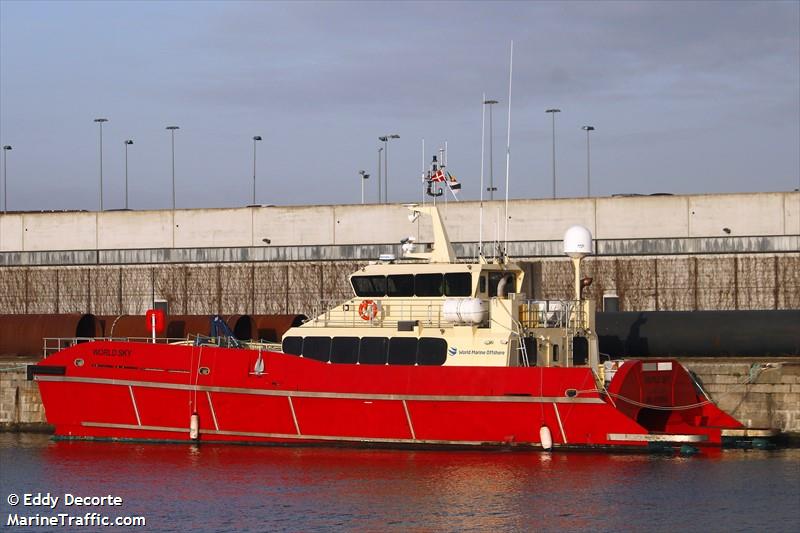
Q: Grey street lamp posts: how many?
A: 11